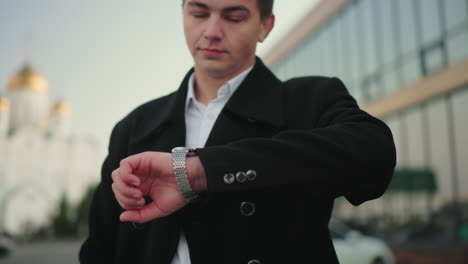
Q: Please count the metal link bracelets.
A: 1